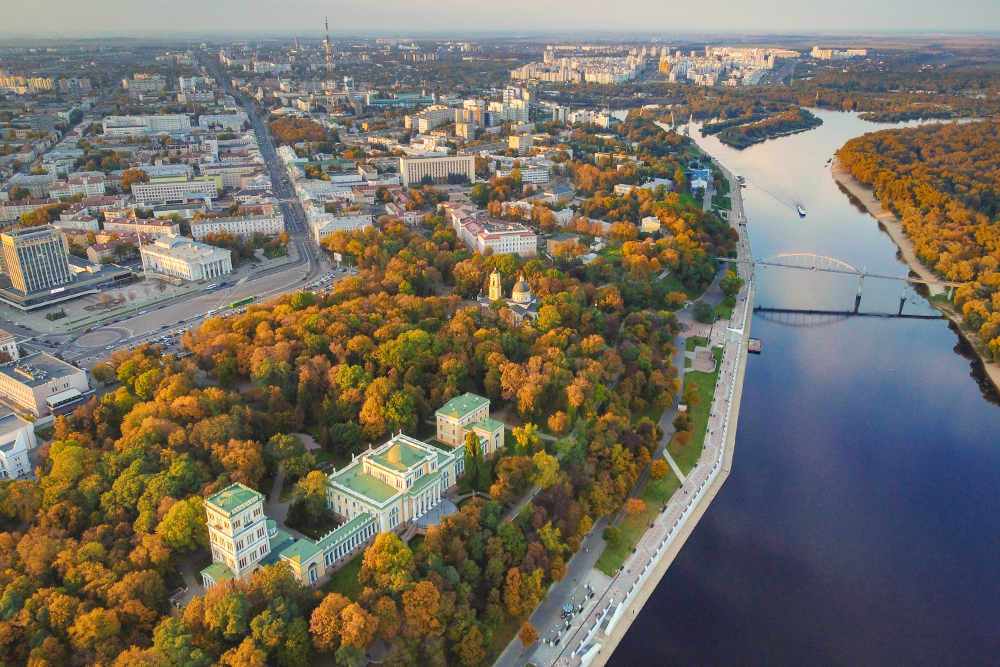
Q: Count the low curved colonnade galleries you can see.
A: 2